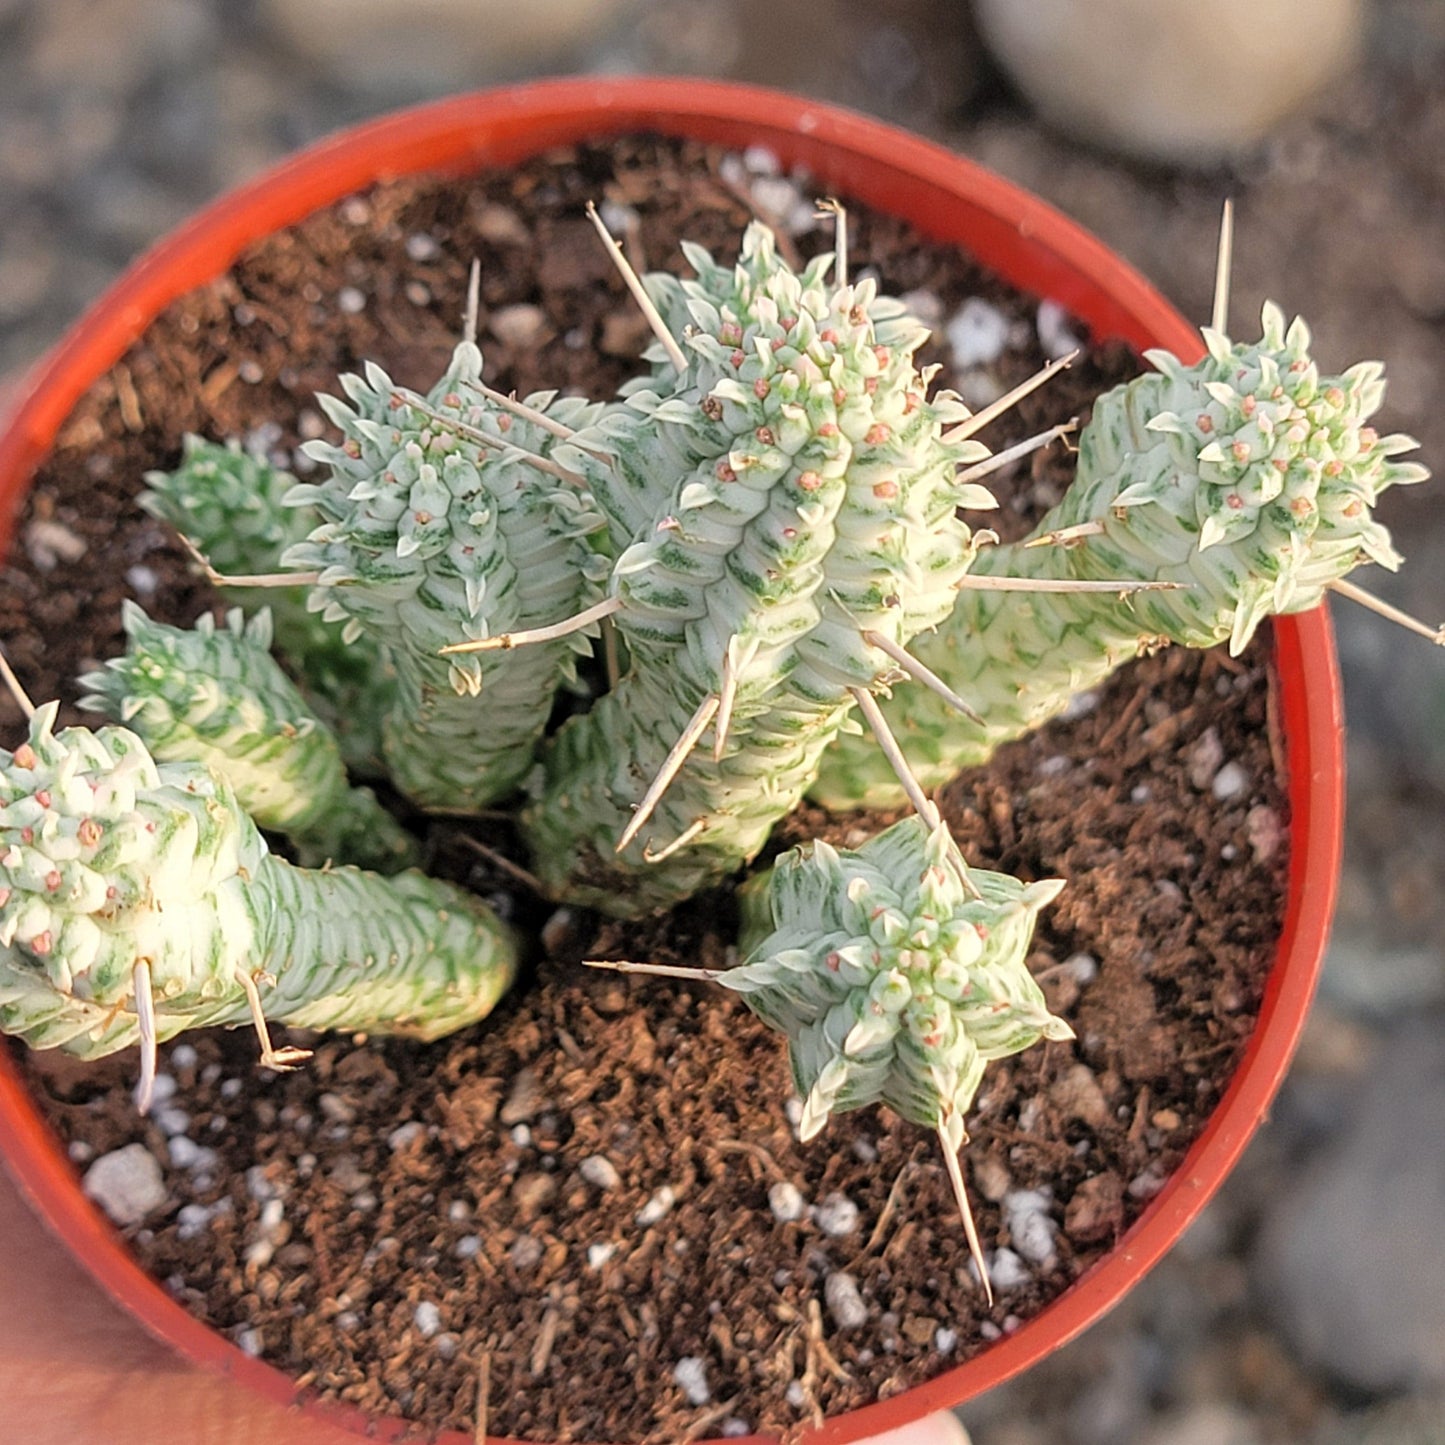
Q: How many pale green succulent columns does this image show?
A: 7